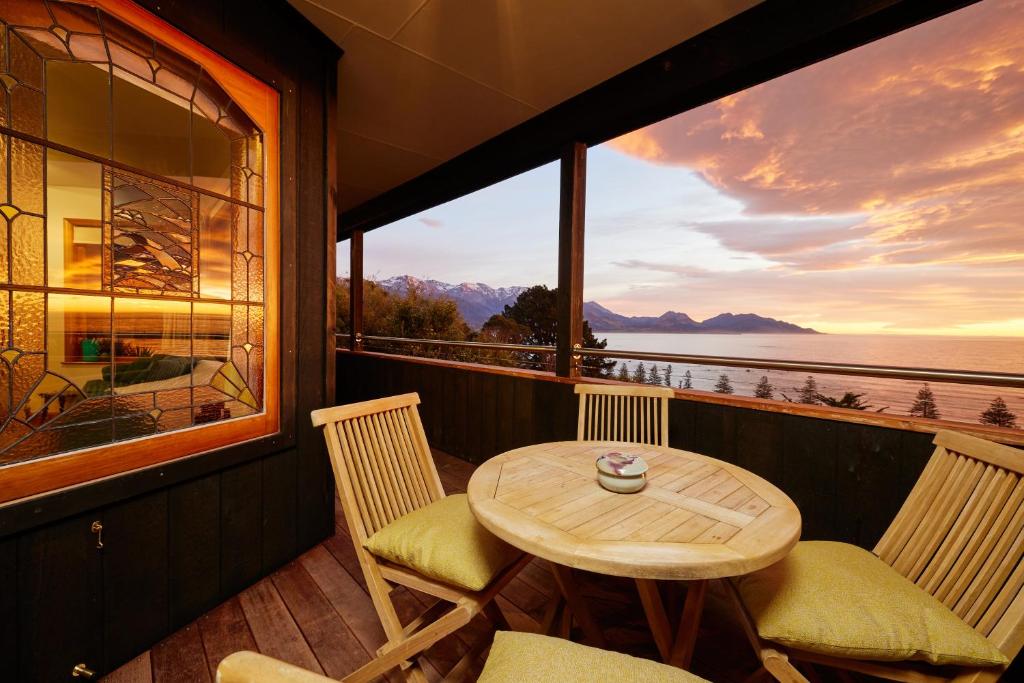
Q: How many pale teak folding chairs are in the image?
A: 4